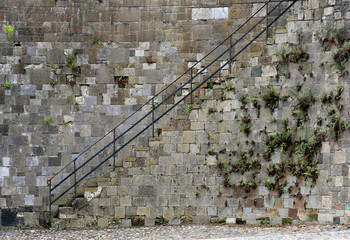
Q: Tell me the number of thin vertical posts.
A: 7